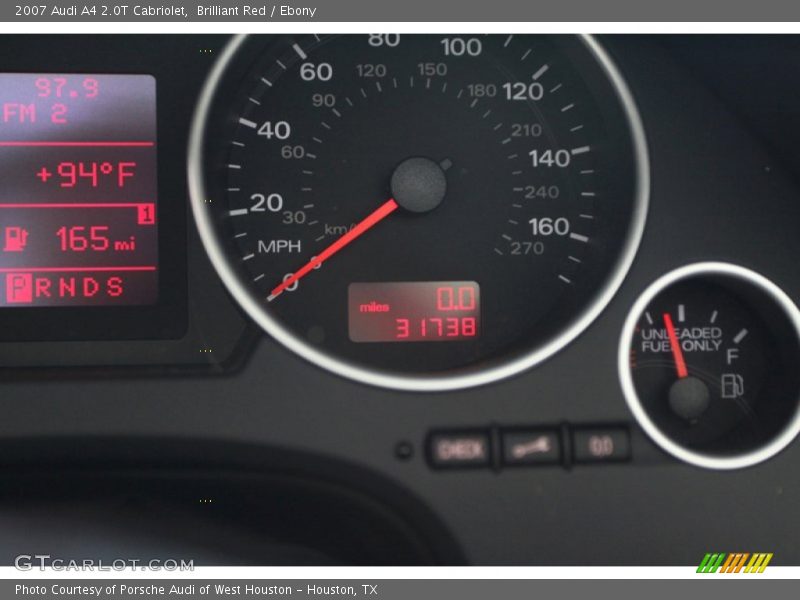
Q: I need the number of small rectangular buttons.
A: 3